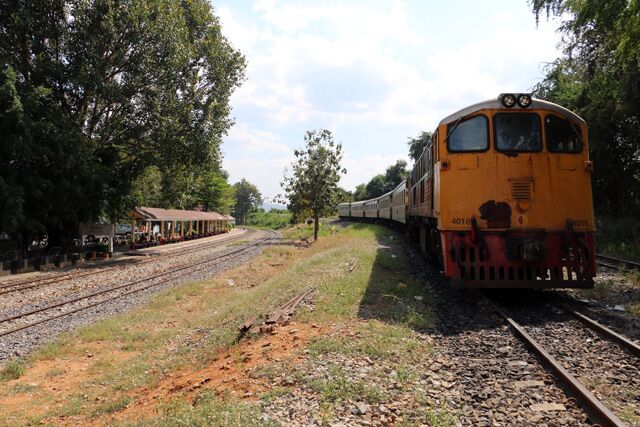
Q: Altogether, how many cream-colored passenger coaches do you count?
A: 5